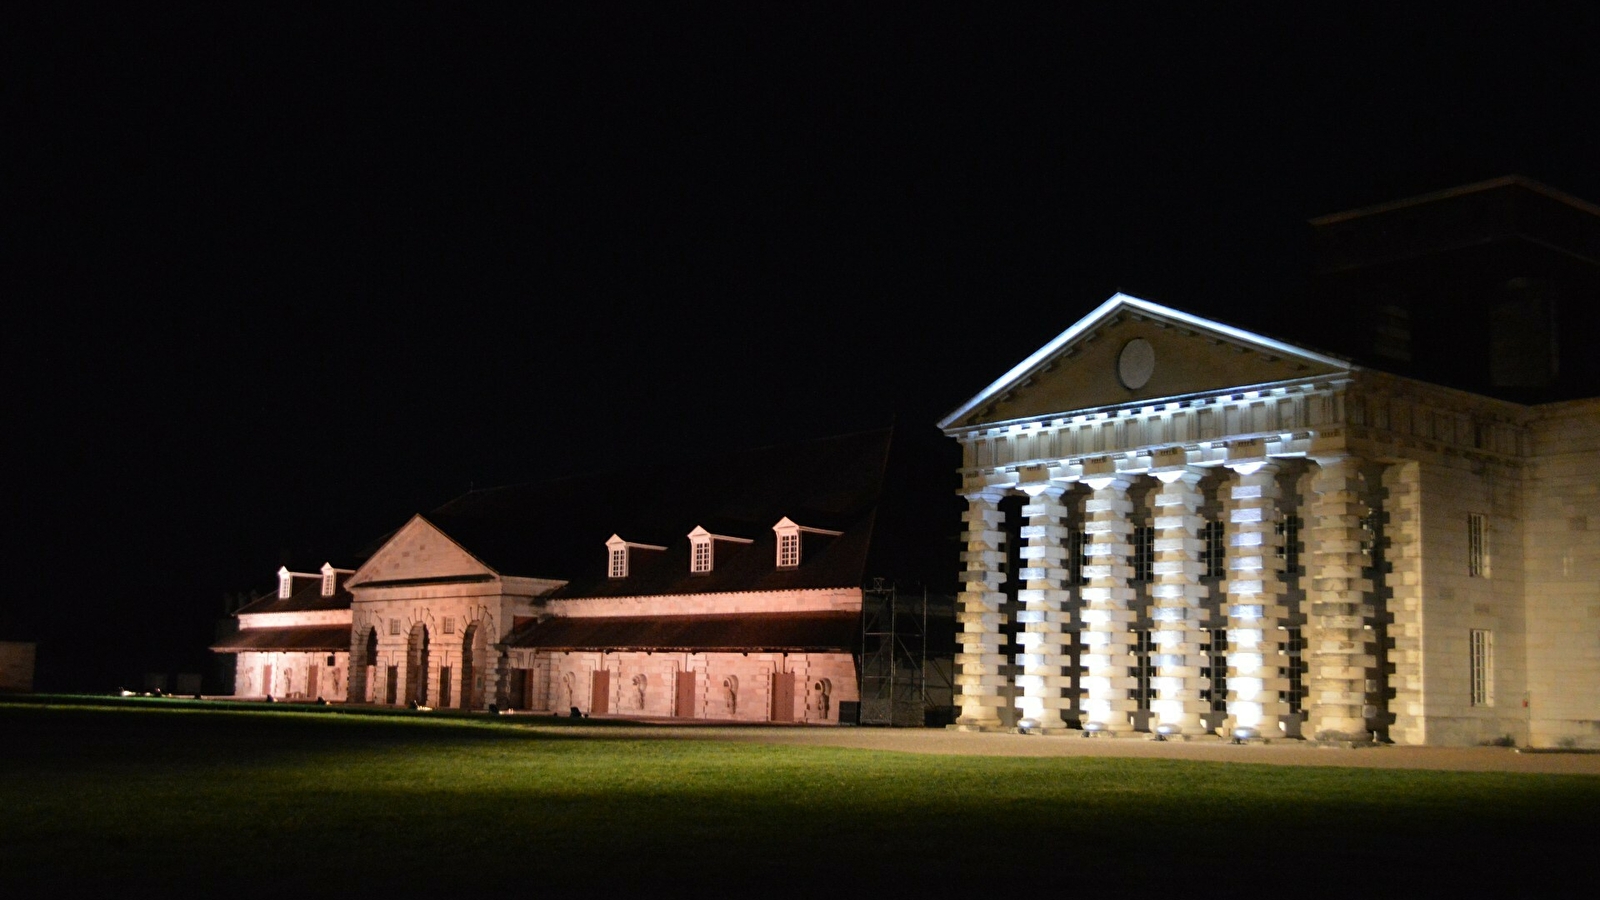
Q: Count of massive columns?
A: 6